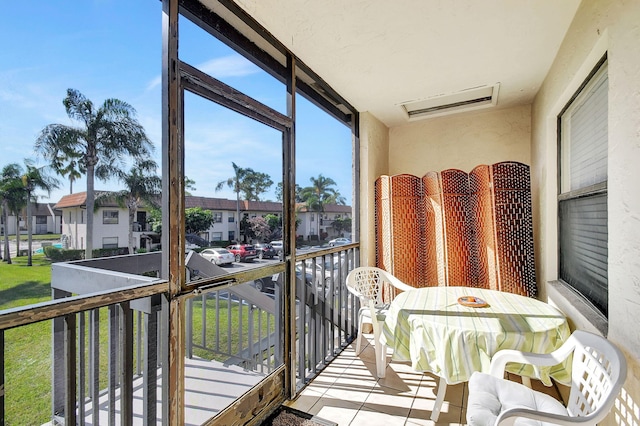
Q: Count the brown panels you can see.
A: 6